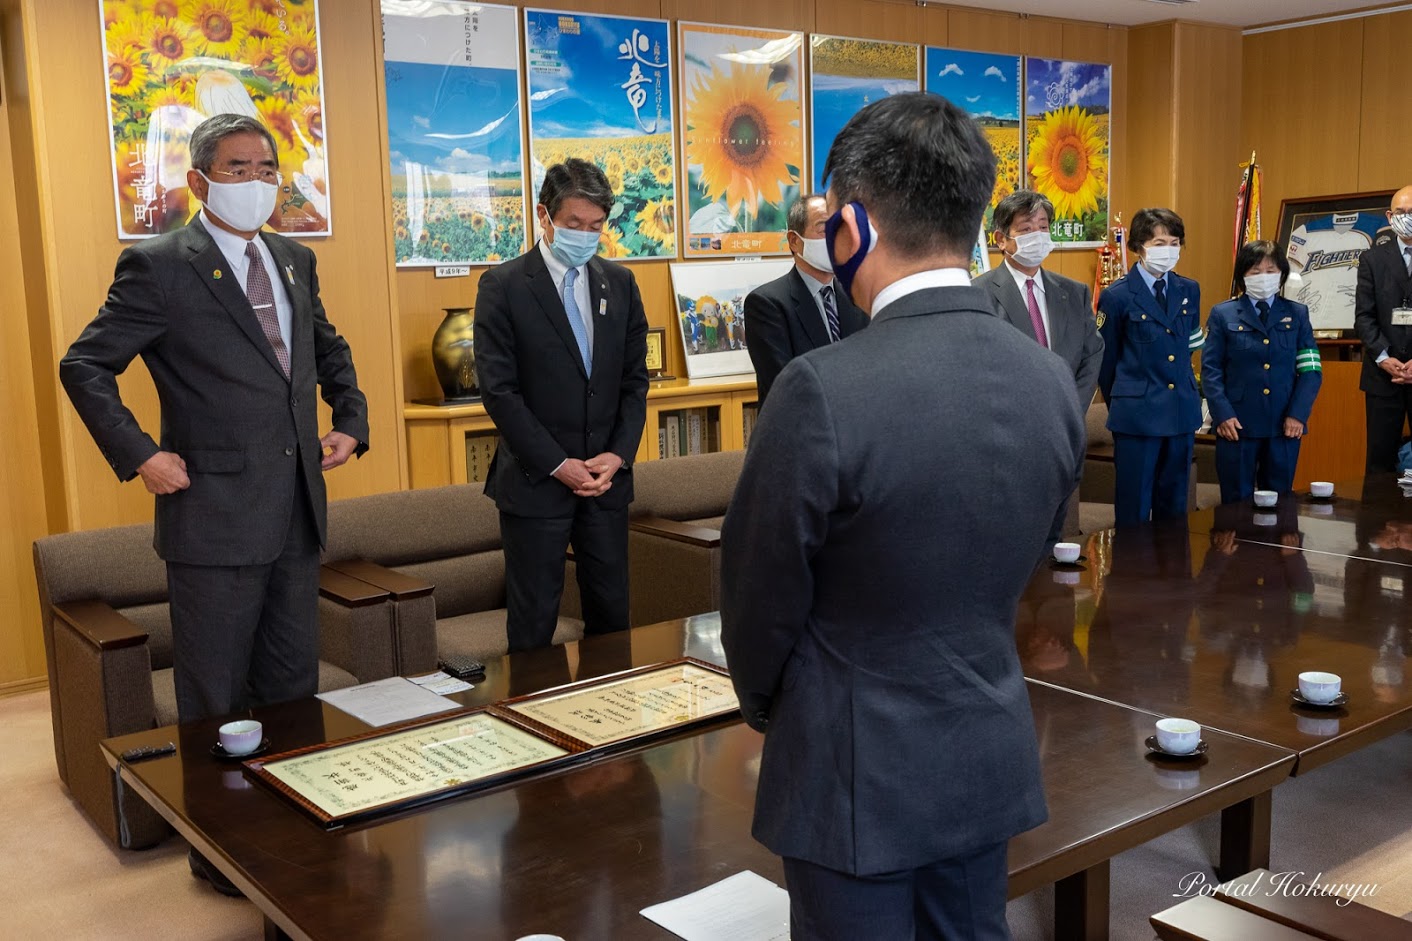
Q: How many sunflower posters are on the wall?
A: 7